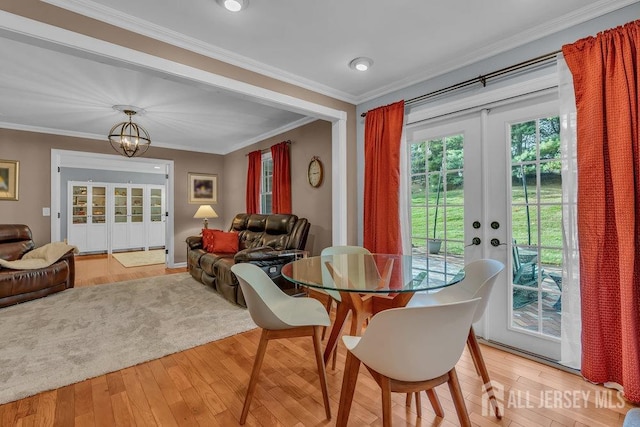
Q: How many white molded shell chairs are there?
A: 4